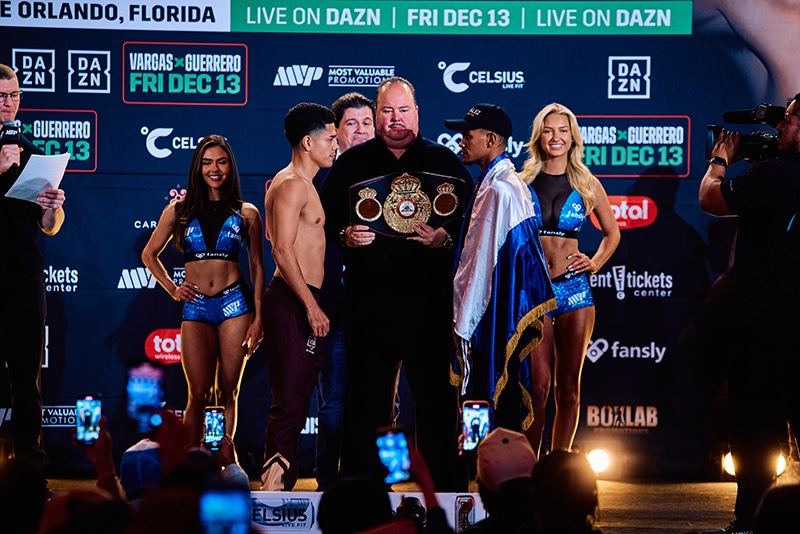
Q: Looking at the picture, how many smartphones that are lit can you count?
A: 6